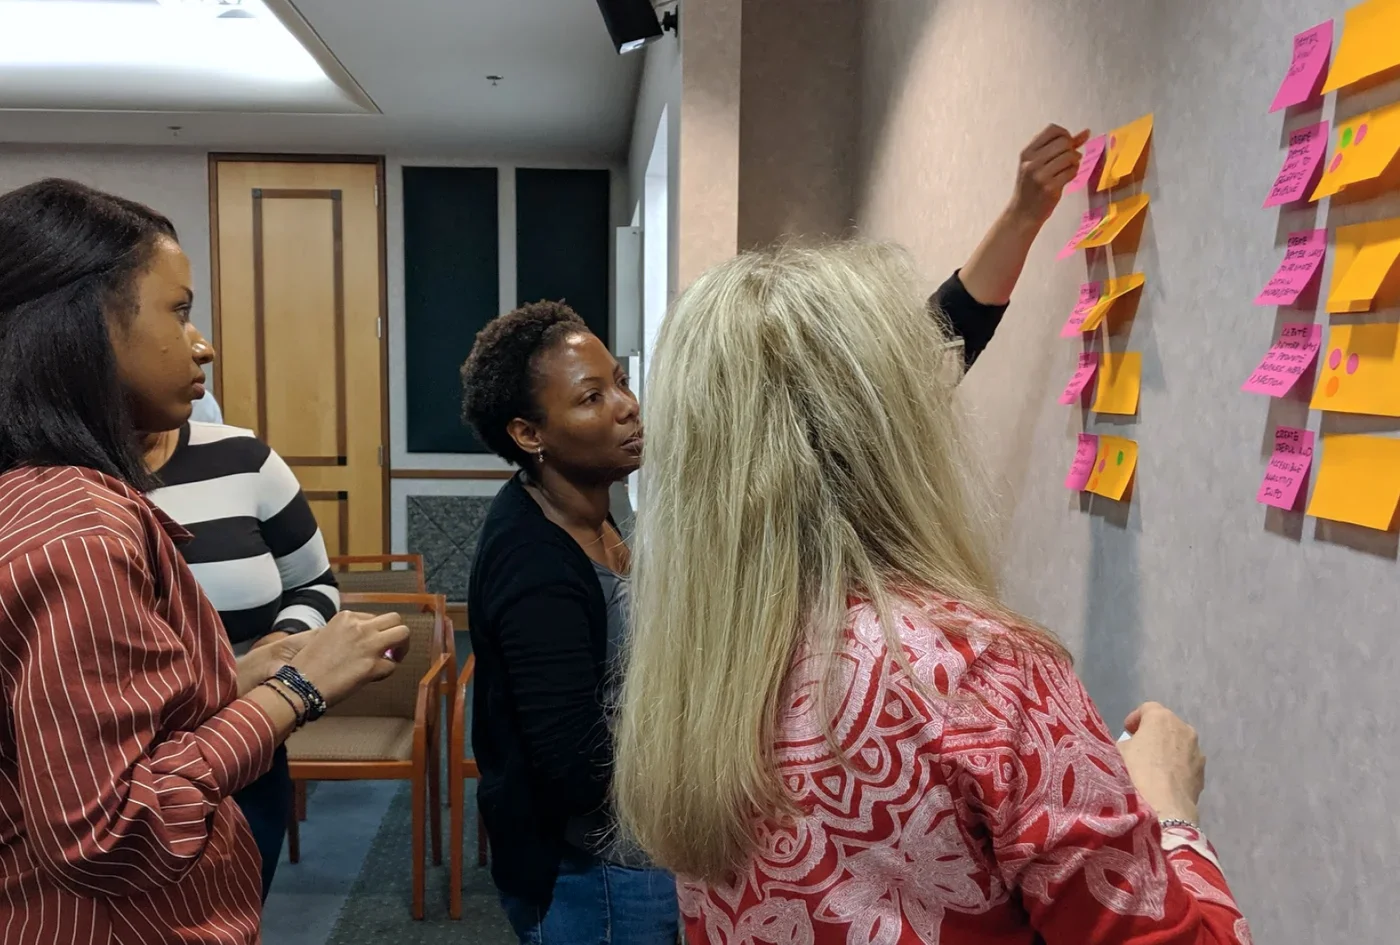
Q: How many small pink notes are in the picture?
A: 10